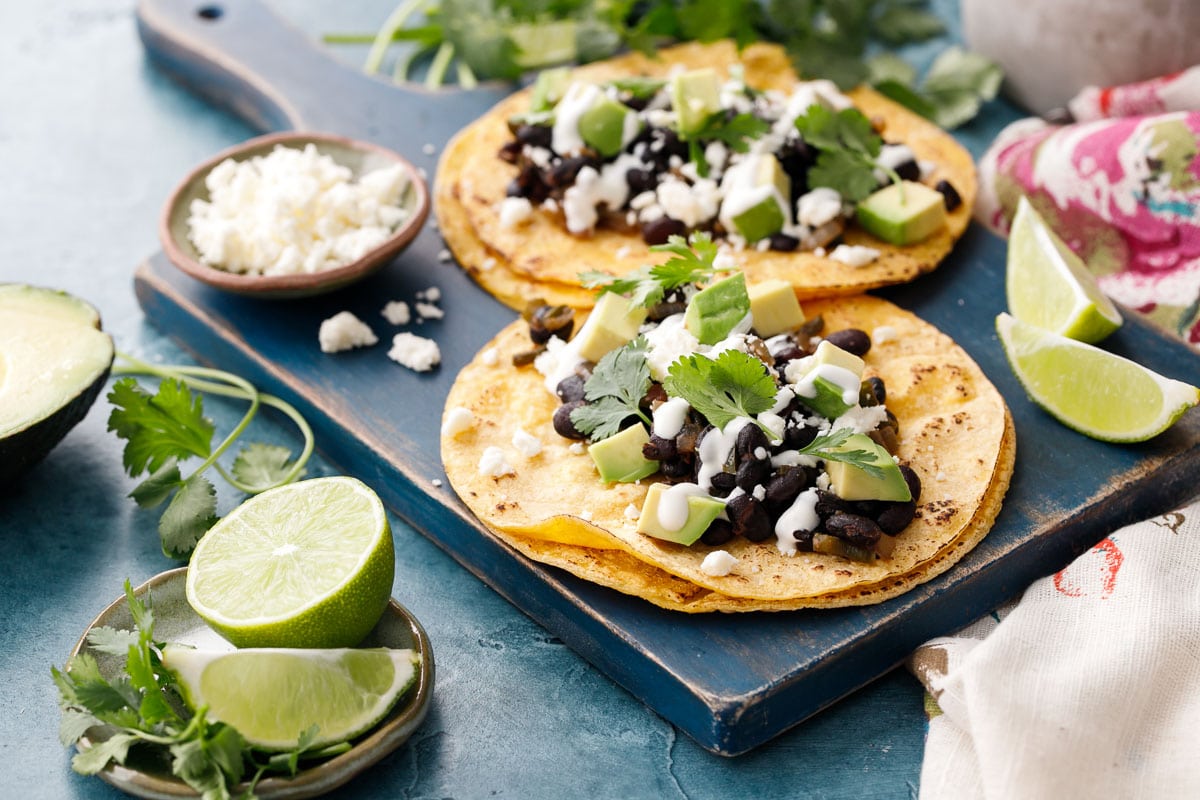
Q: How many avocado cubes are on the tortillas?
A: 12